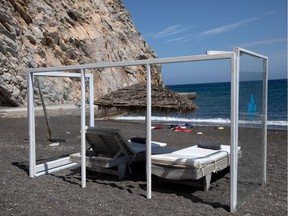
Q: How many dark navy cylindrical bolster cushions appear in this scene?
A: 2